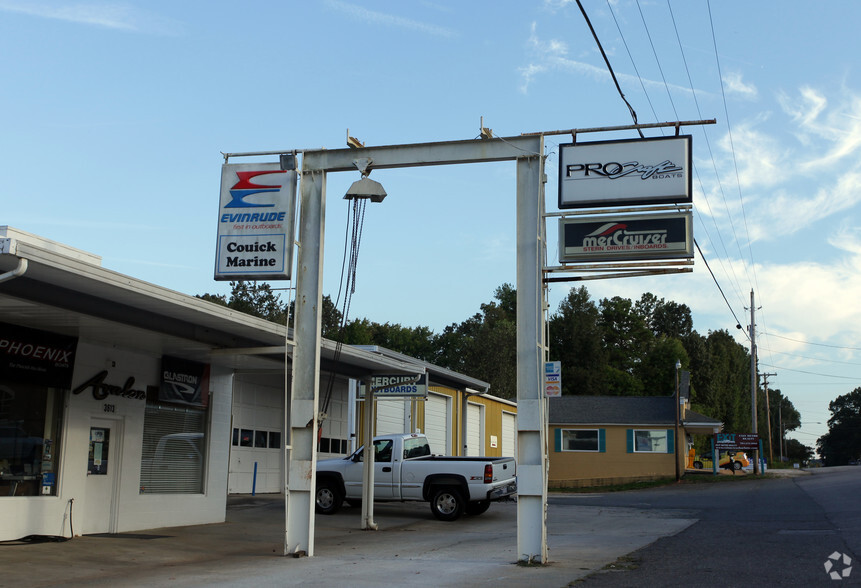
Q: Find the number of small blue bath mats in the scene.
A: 0